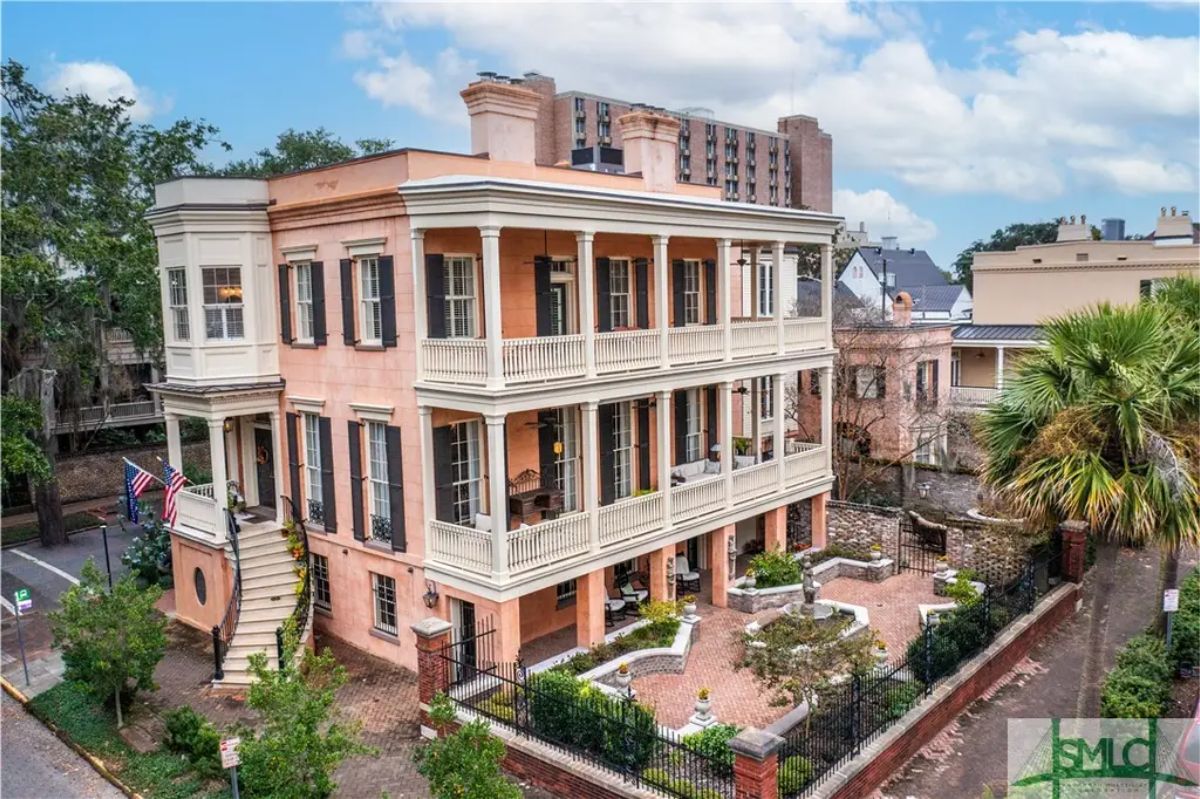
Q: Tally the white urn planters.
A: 8